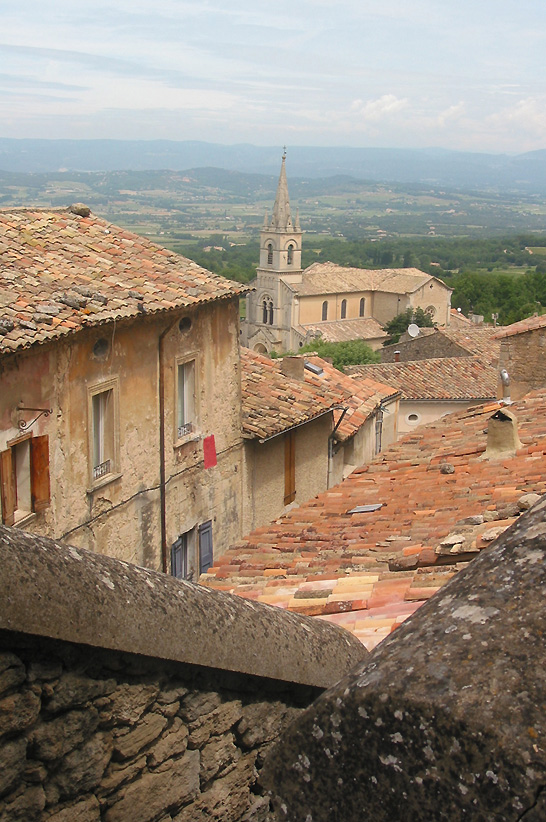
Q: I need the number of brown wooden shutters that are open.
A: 2